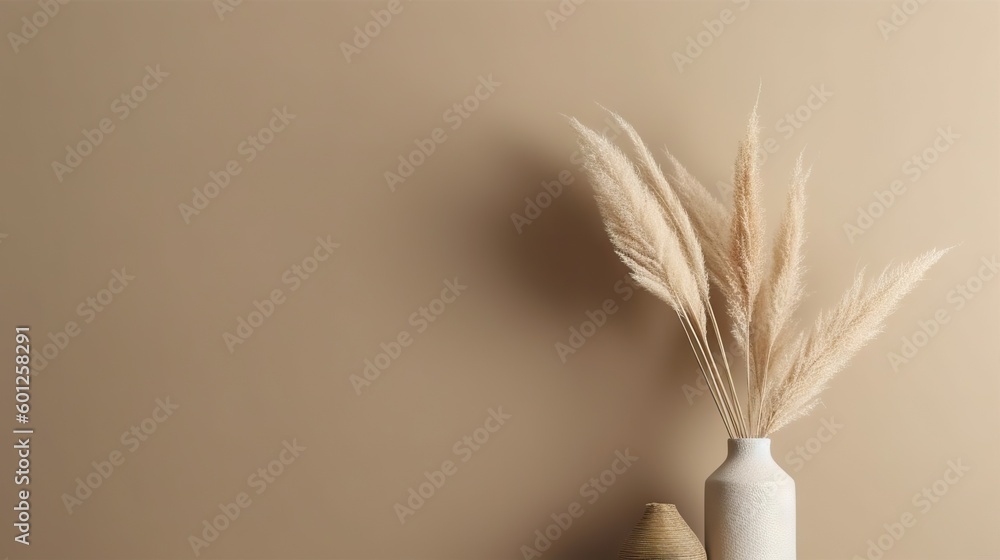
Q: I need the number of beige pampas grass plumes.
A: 6